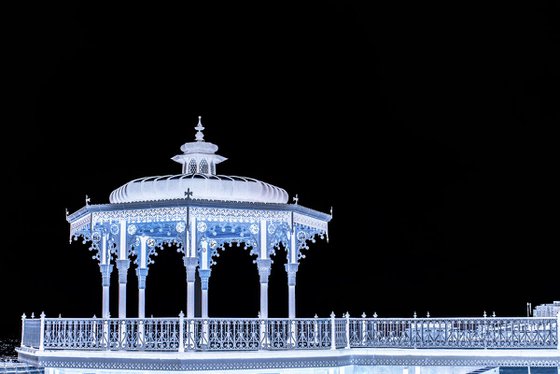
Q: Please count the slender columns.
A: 7